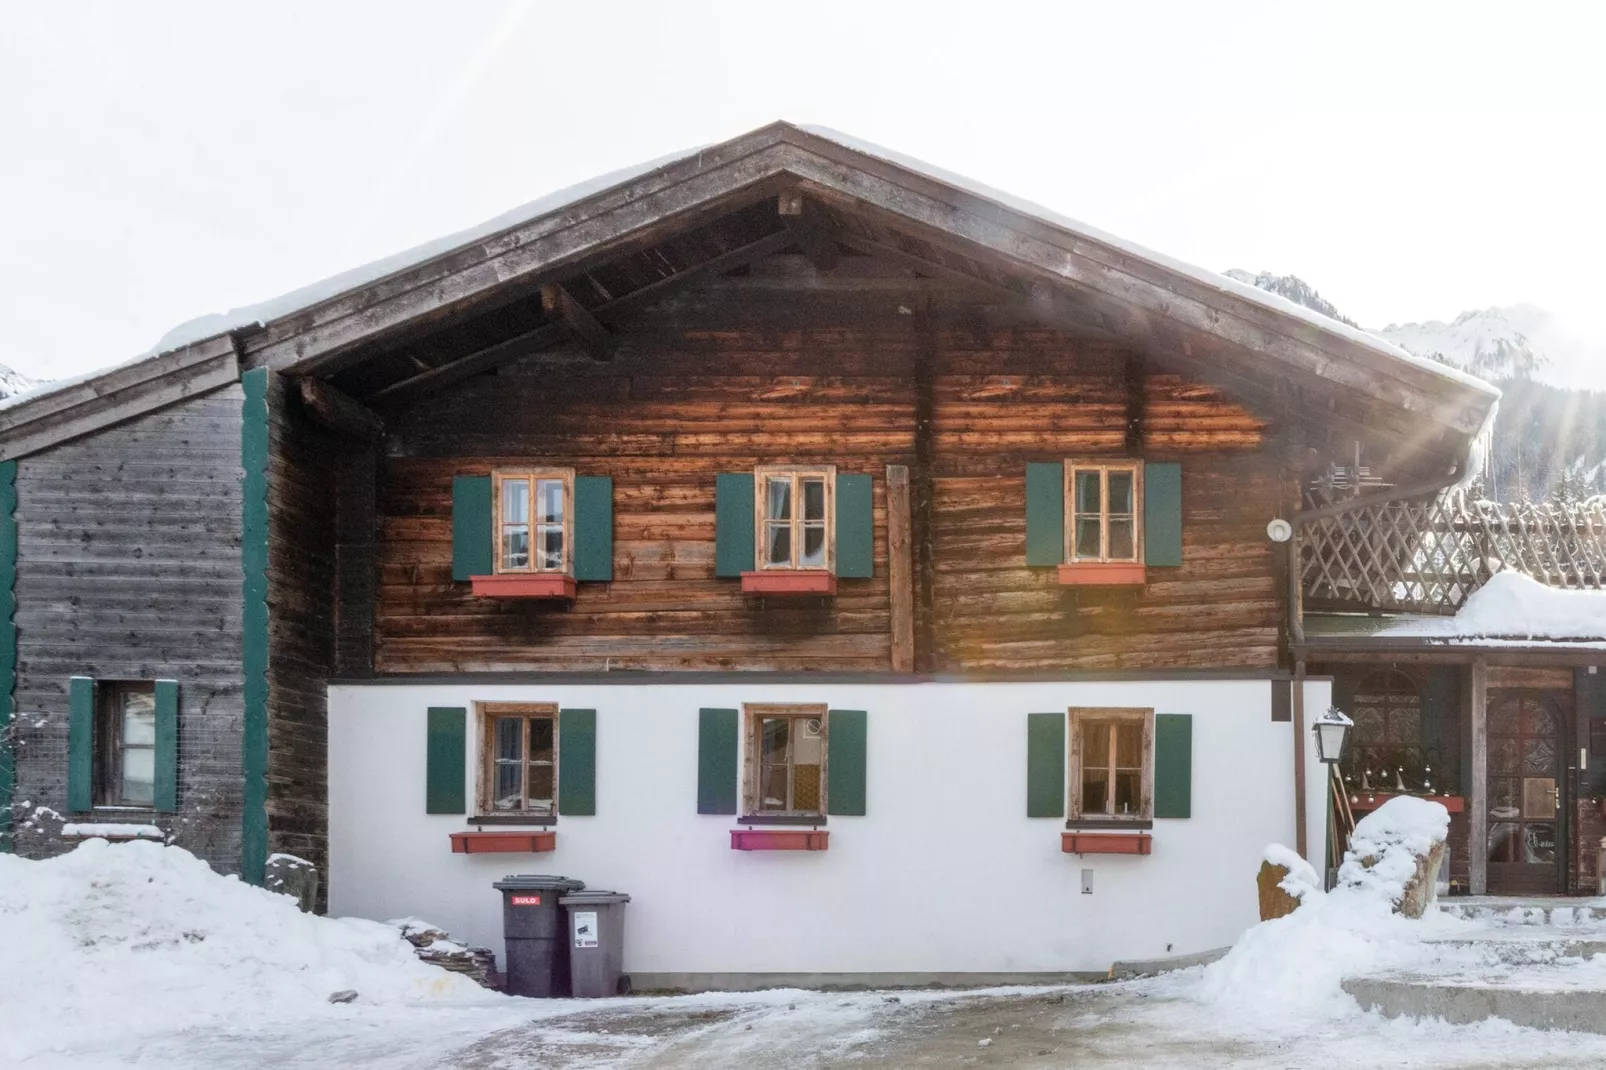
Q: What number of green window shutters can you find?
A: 14